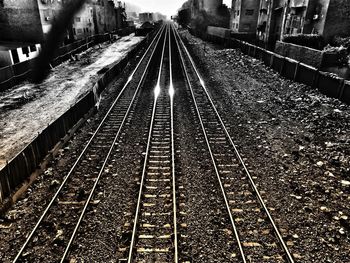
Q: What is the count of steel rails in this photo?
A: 6